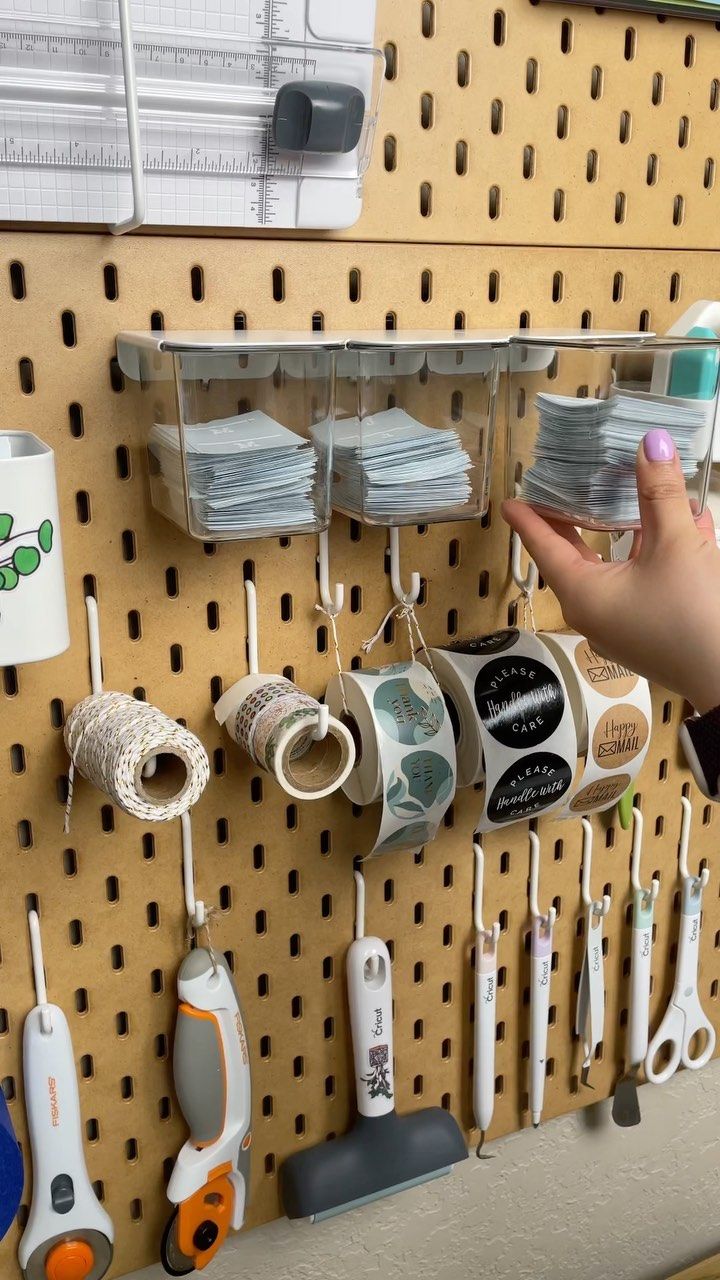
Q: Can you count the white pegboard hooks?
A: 14